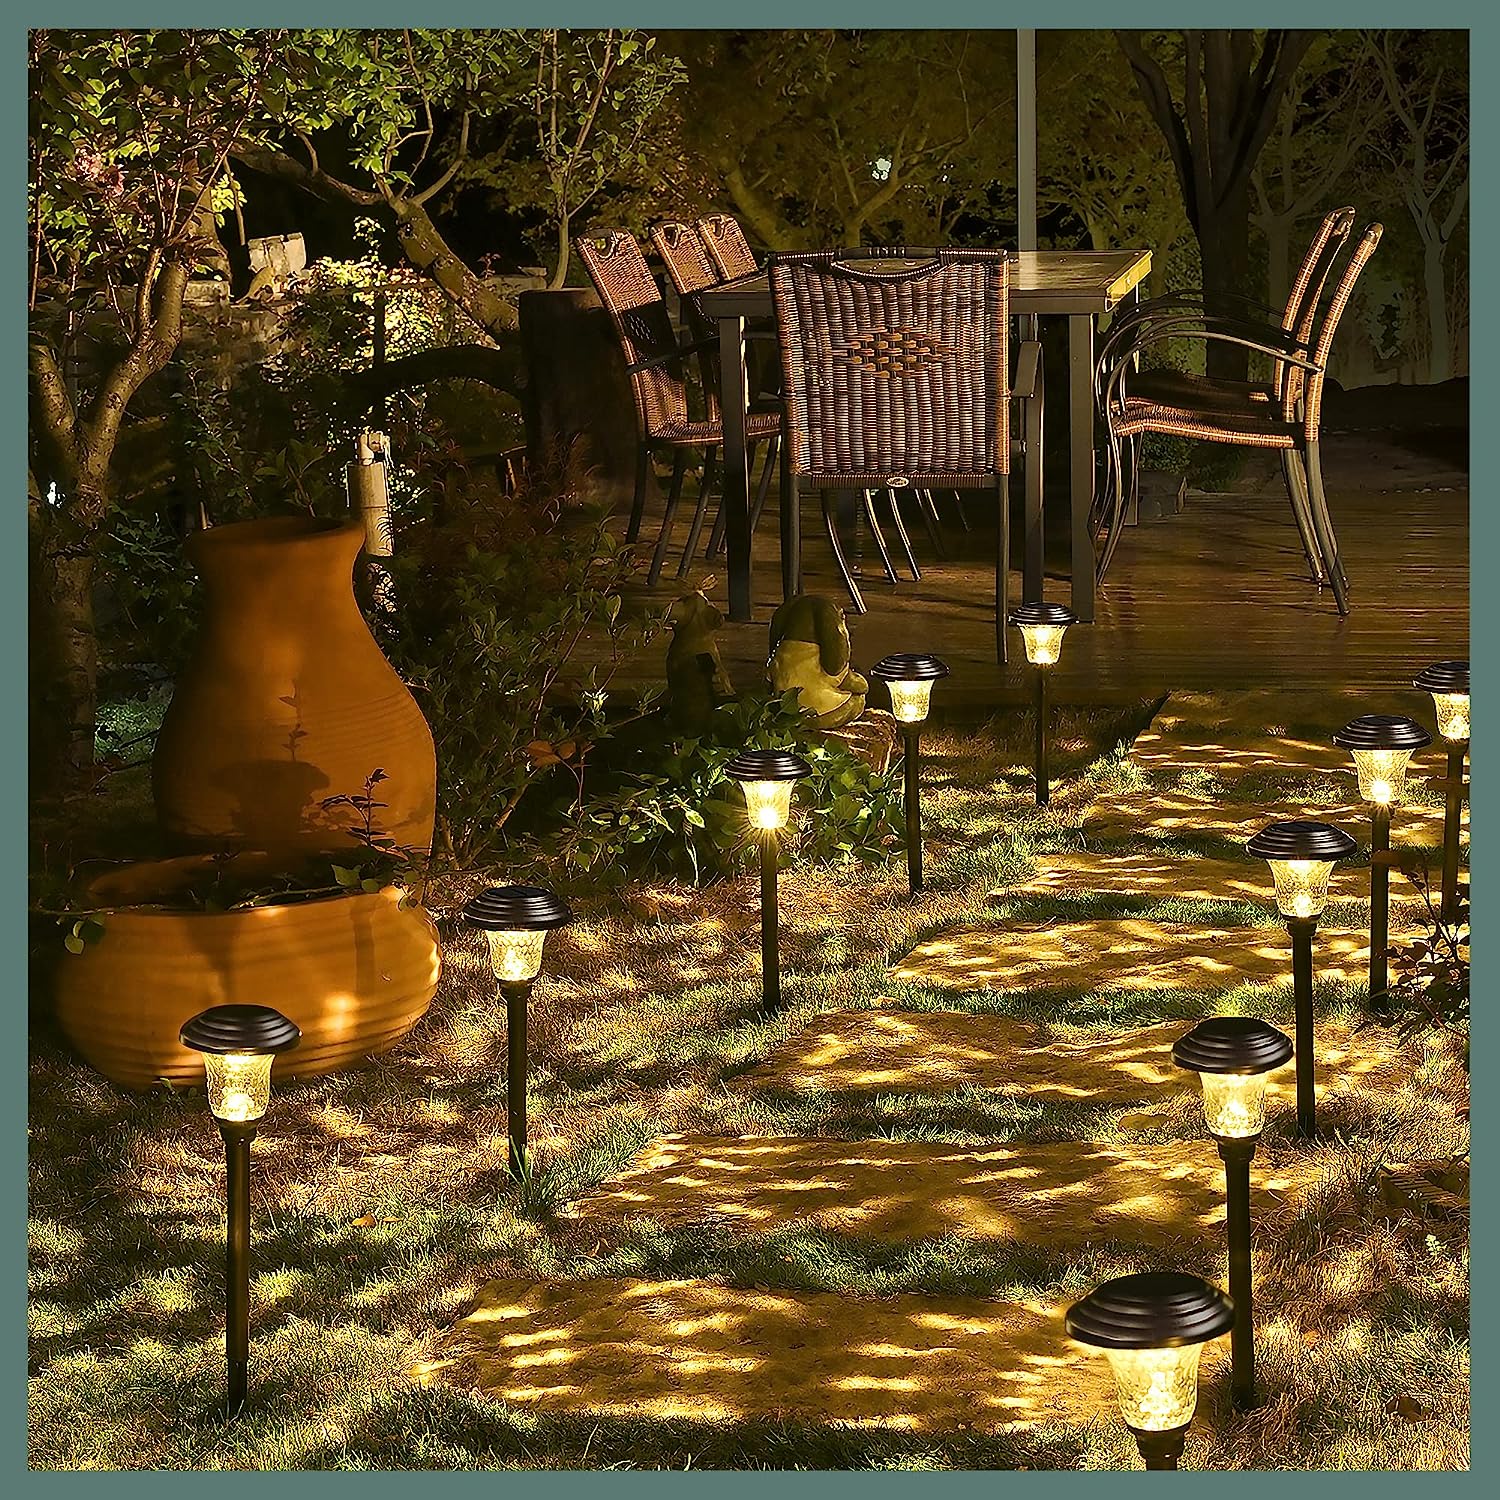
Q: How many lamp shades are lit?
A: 10